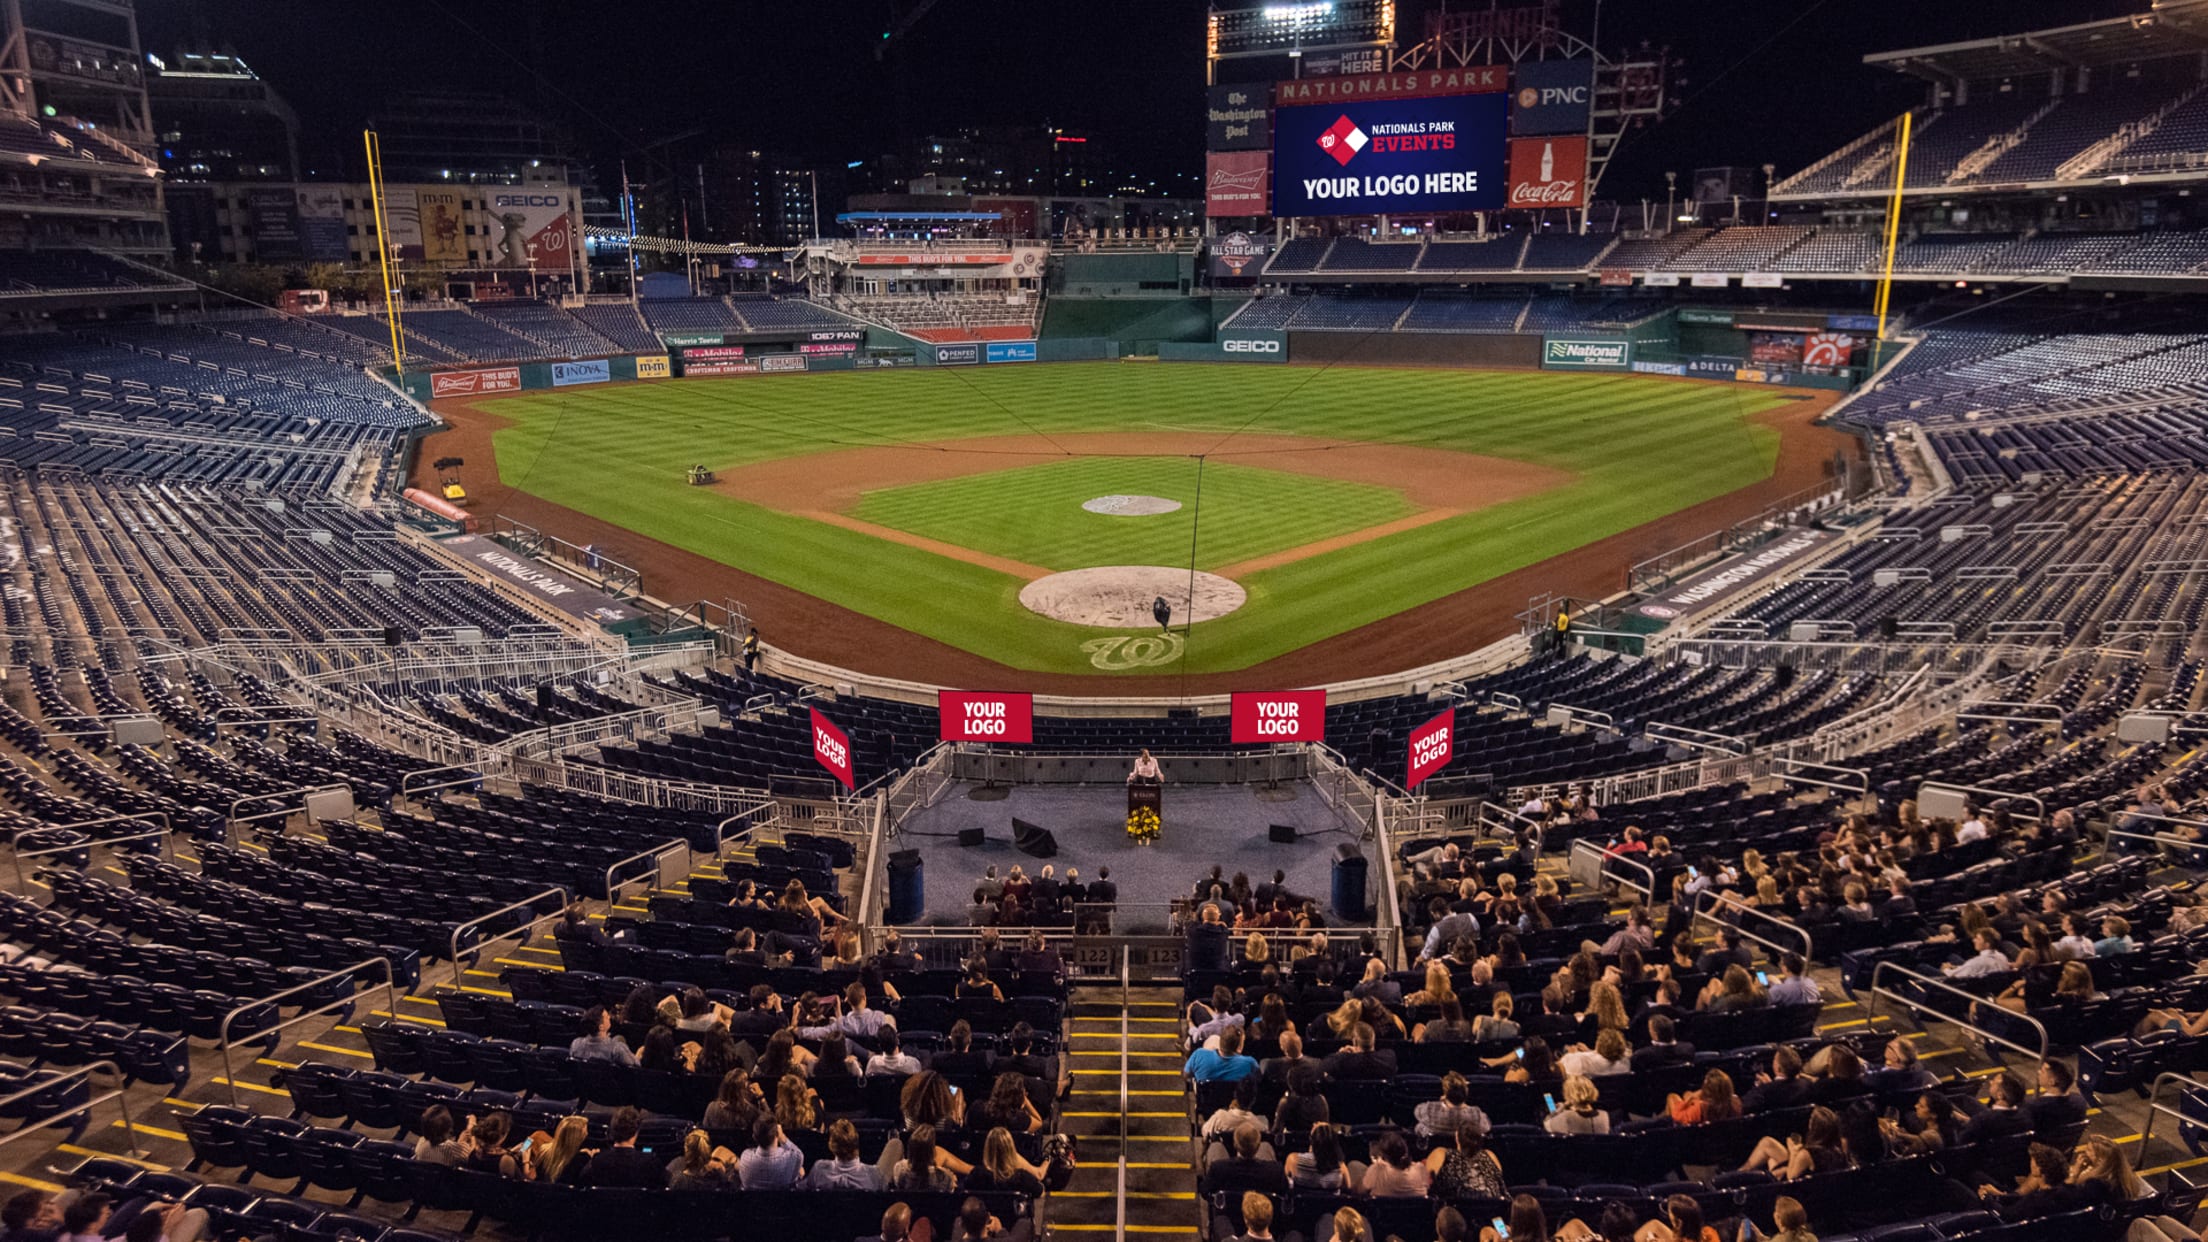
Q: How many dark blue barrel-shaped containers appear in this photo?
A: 2